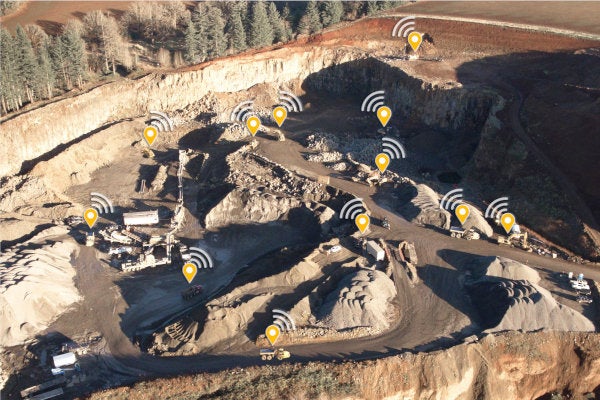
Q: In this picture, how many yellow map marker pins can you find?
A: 12